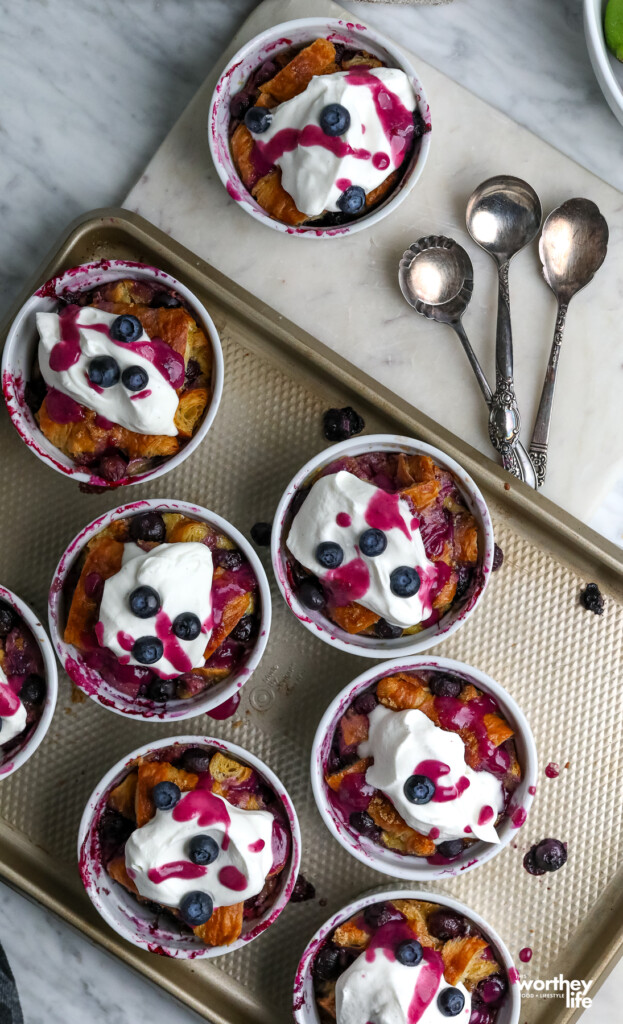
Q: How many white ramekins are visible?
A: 8